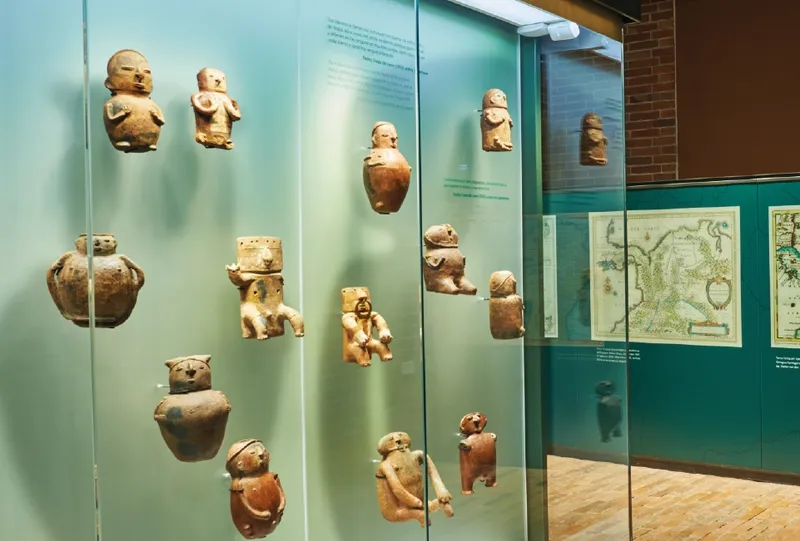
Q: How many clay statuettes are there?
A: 13